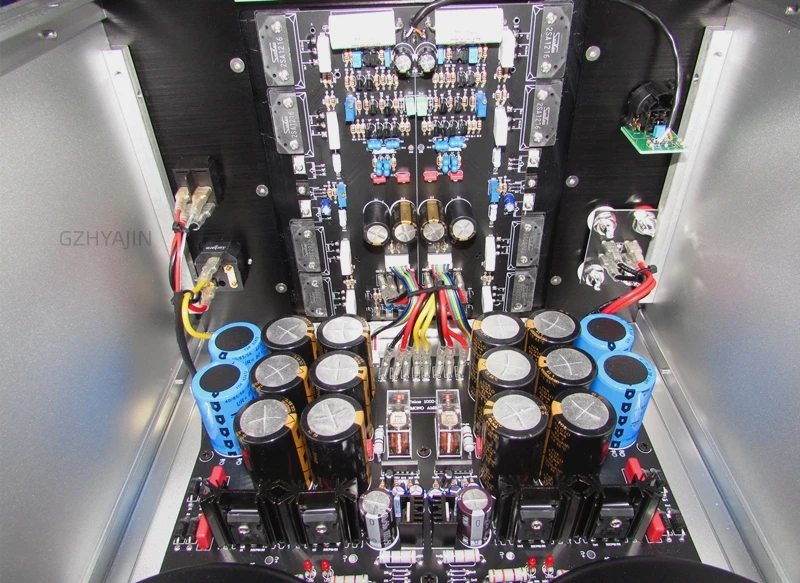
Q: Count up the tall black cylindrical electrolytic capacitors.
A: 12